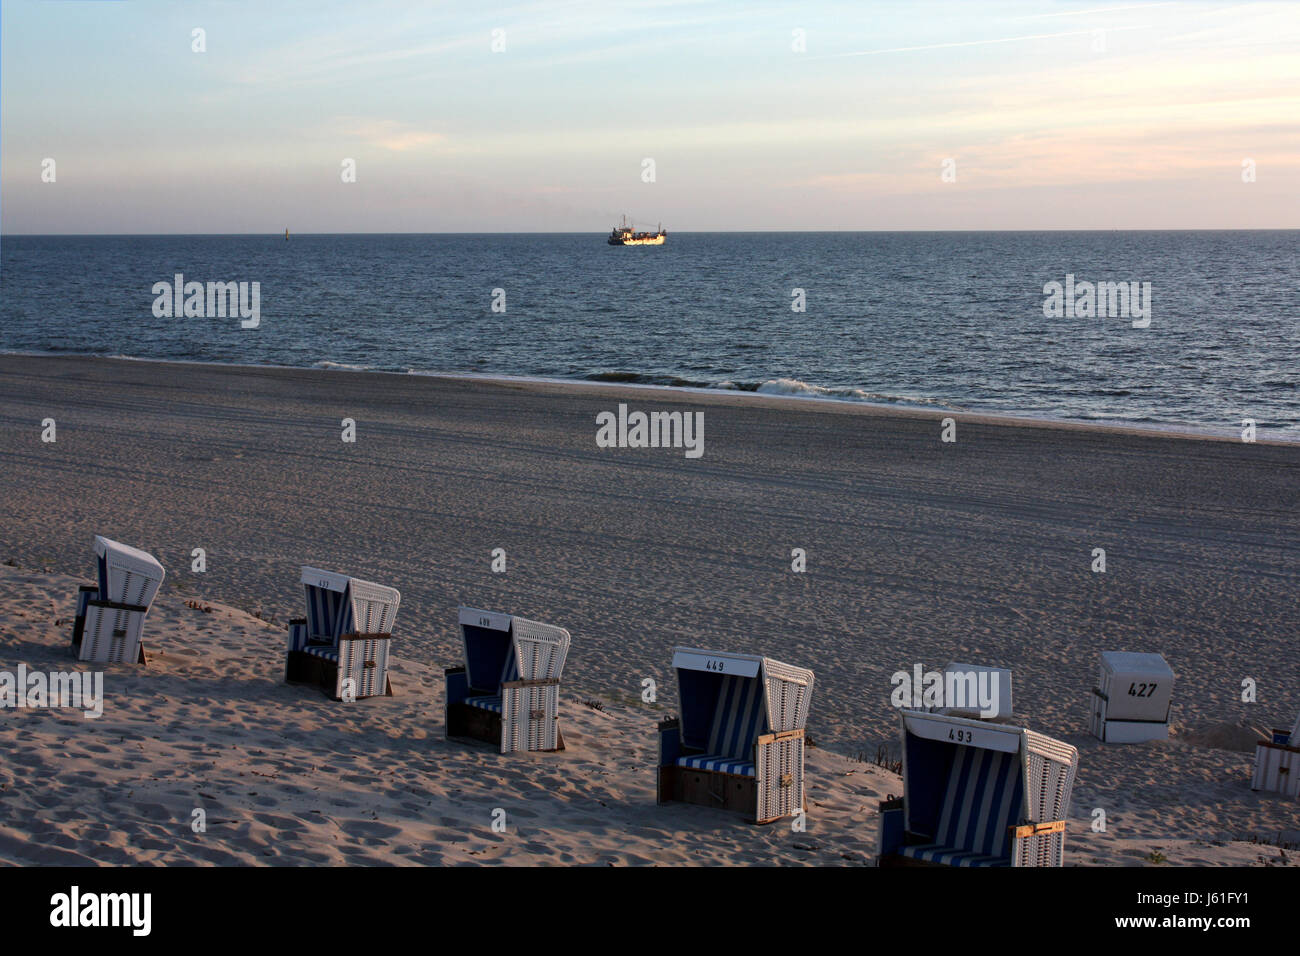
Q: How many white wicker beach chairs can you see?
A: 8